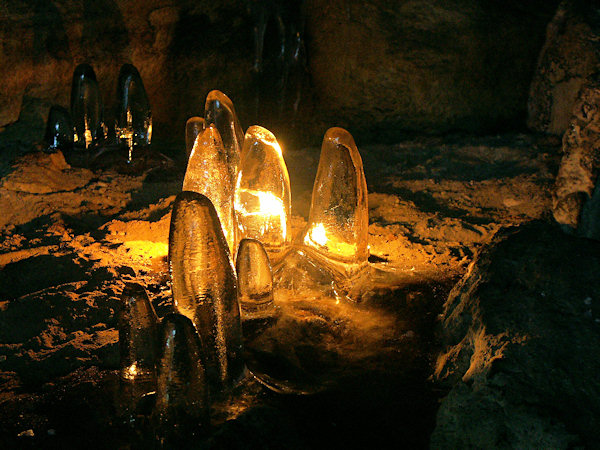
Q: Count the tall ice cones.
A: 12